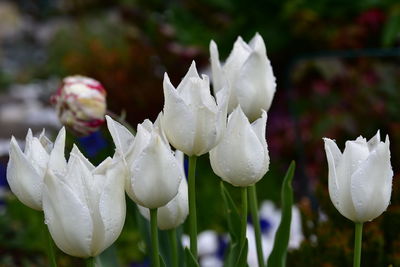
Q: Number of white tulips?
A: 8